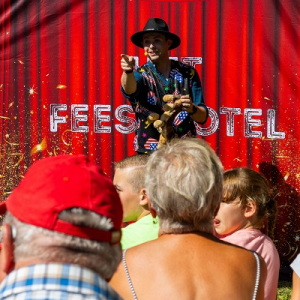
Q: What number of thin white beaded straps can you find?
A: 2